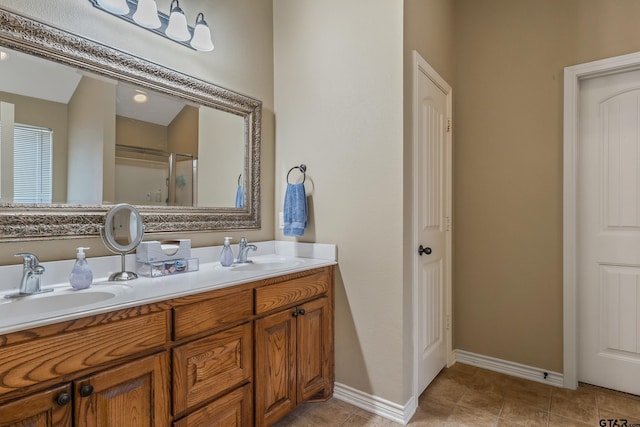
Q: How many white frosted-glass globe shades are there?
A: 4